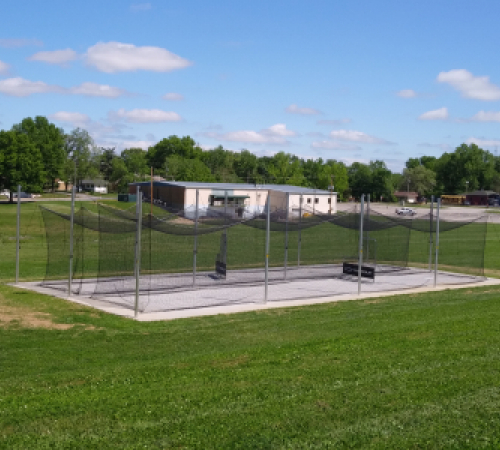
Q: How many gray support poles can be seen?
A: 13